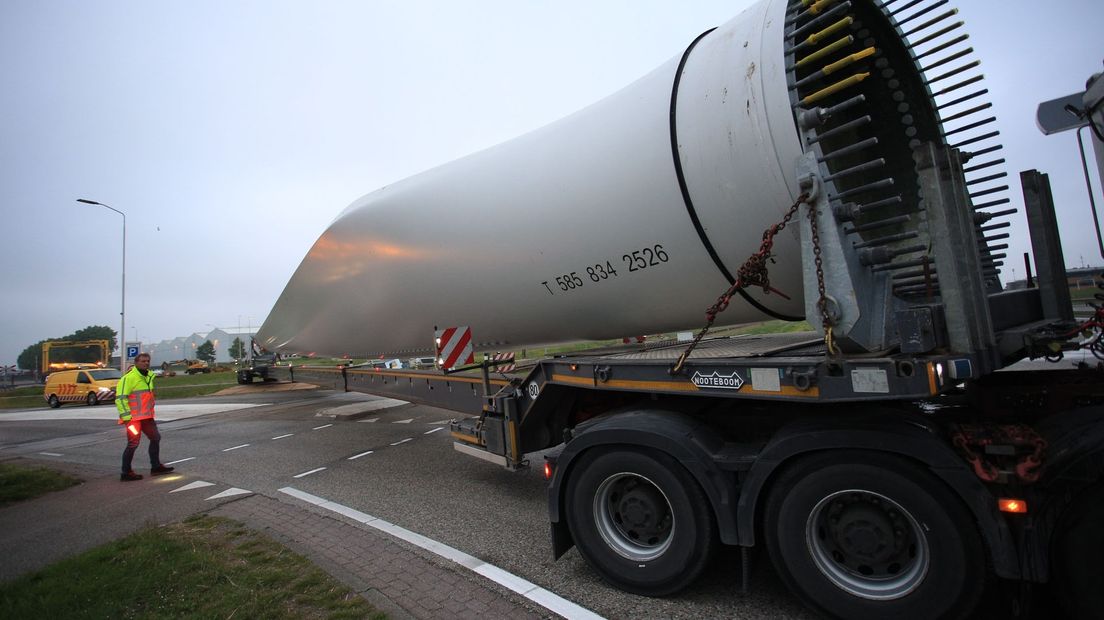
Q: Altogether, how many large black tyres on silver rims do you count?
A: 2